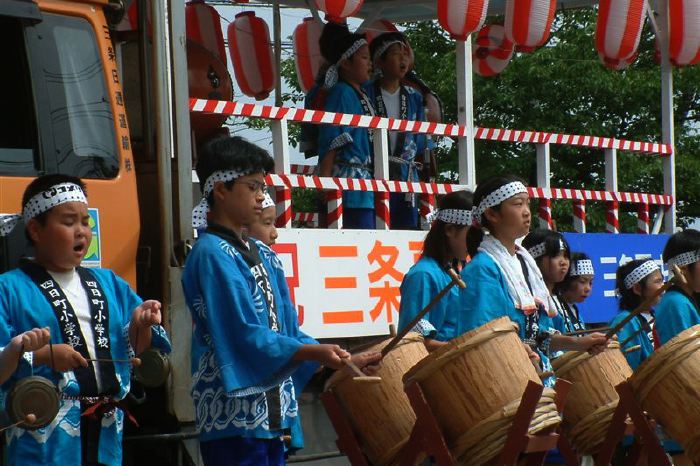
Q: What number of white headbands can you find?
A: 11